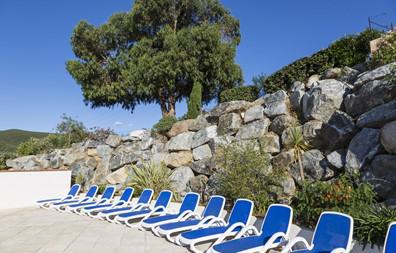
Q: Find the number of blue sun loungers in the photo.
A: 12